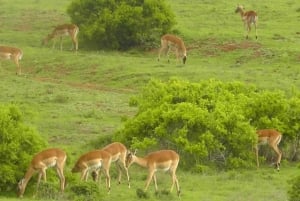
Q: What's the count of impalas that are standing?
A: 9